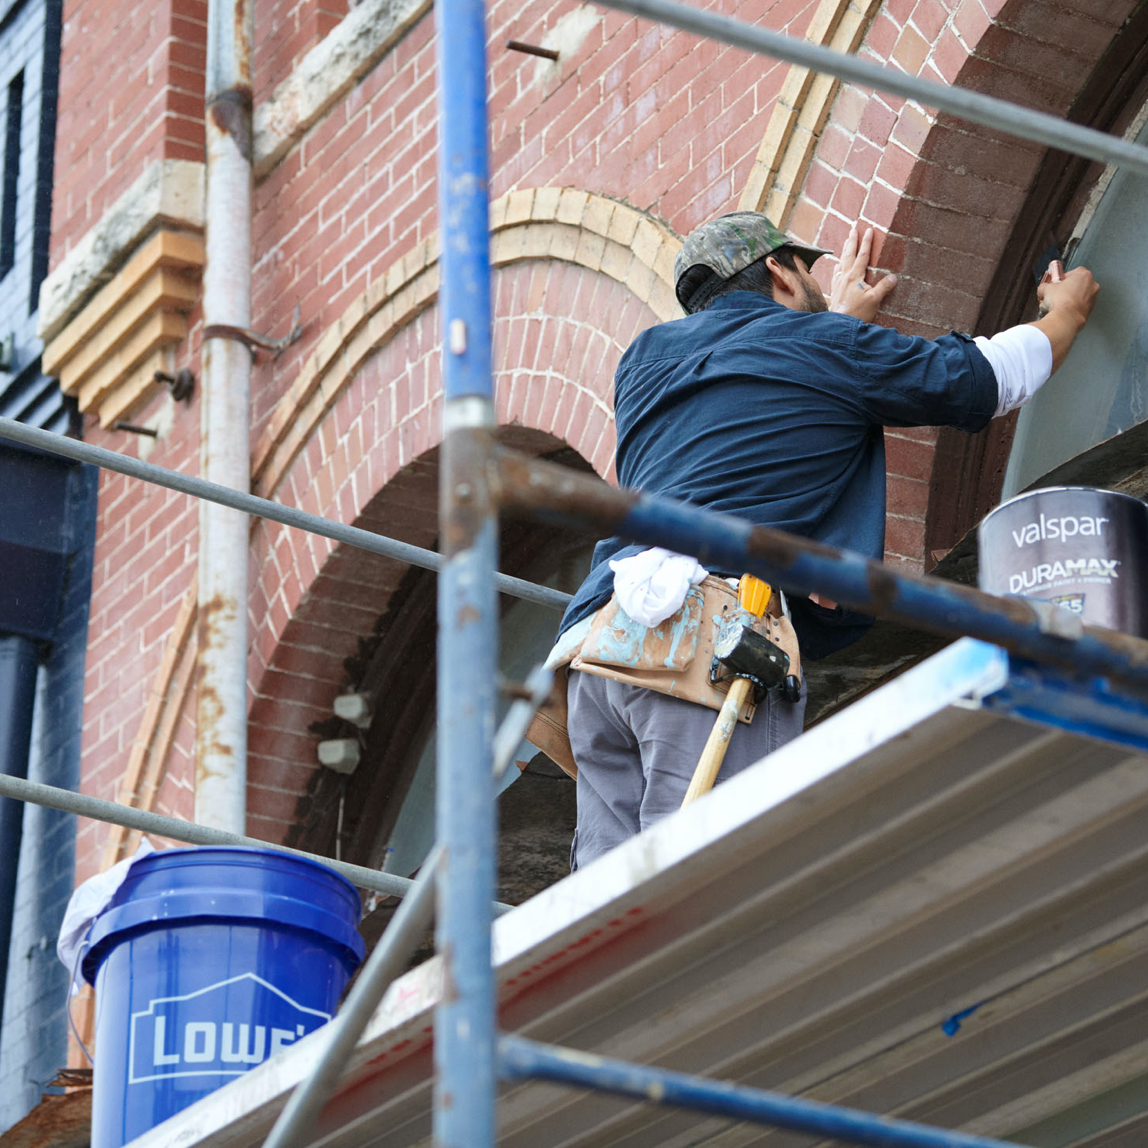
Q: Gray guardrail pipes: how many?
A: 3